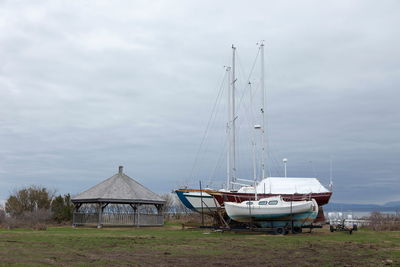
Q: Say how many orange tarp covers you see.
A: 0